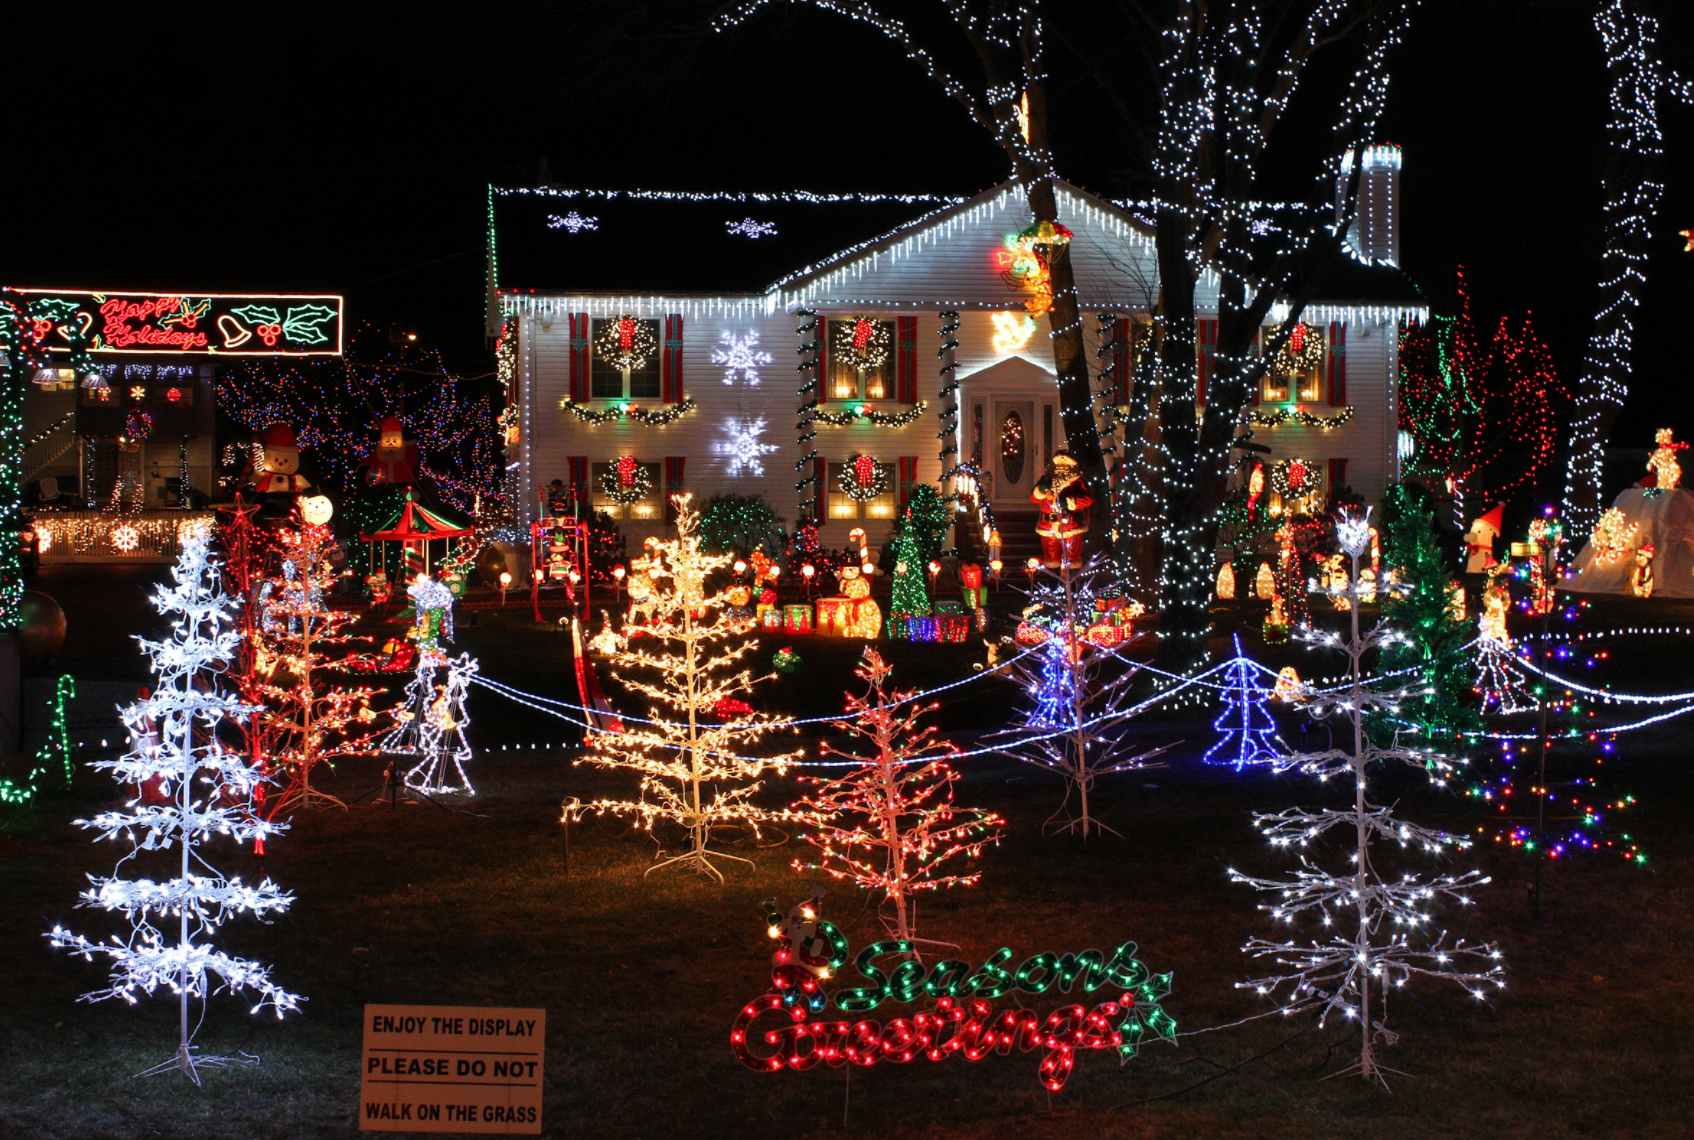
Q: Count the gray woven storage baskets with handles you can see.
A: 0